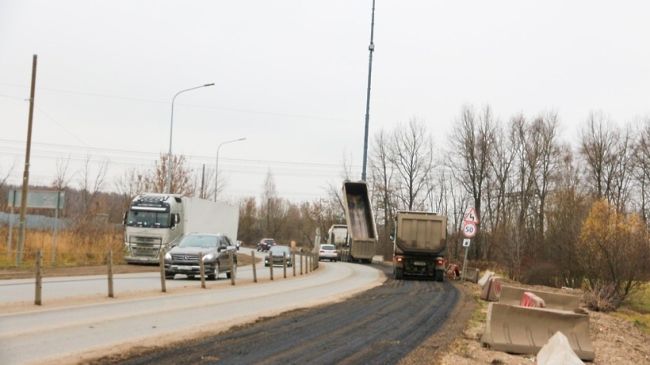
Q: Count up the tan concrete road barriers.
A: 2